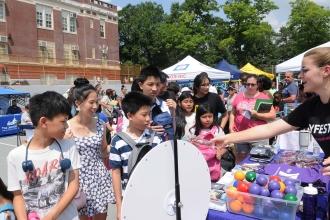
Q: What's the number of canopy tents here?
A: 5